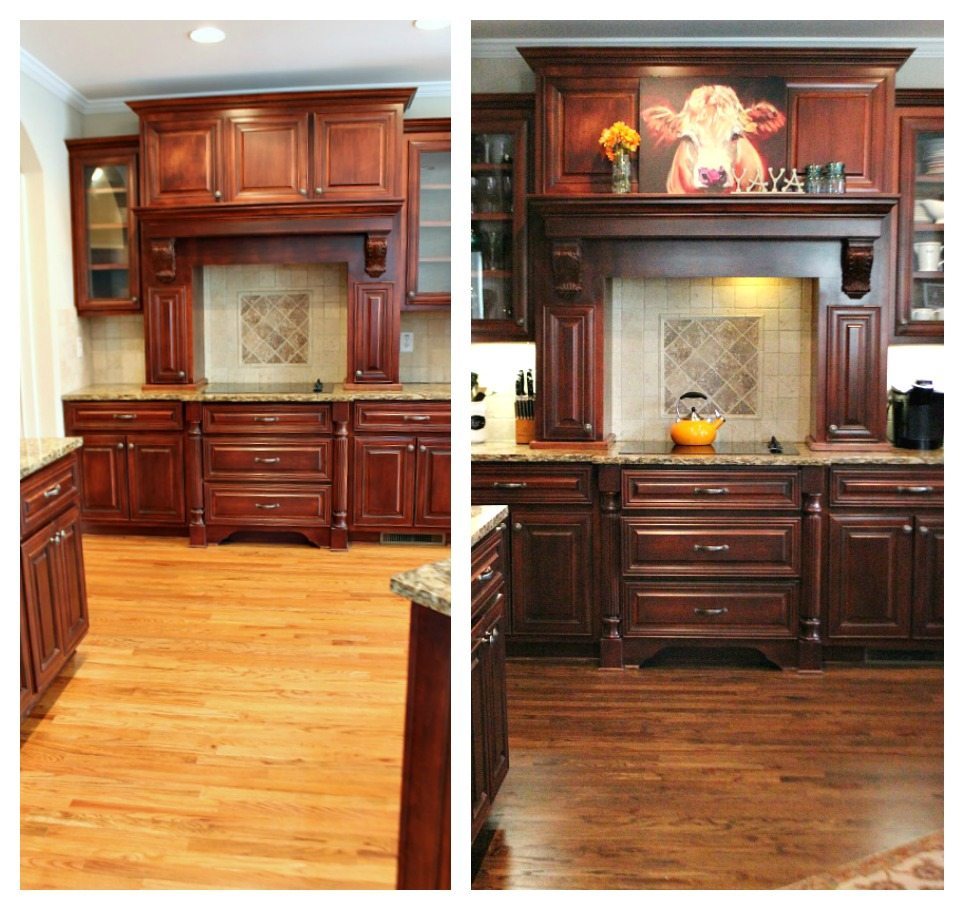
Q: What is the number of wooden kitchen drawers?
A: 12